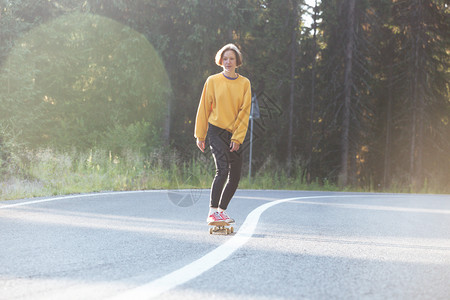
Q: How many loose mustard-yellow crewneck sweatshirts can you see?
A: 1